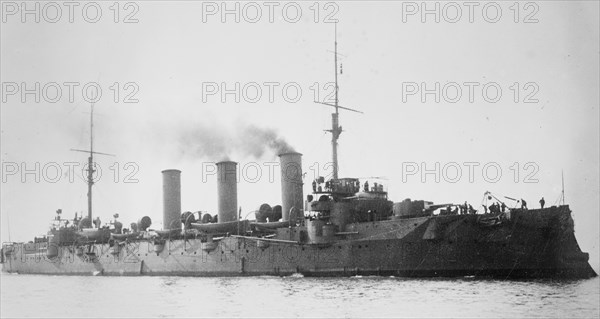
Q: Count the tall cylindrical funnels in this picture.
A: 3